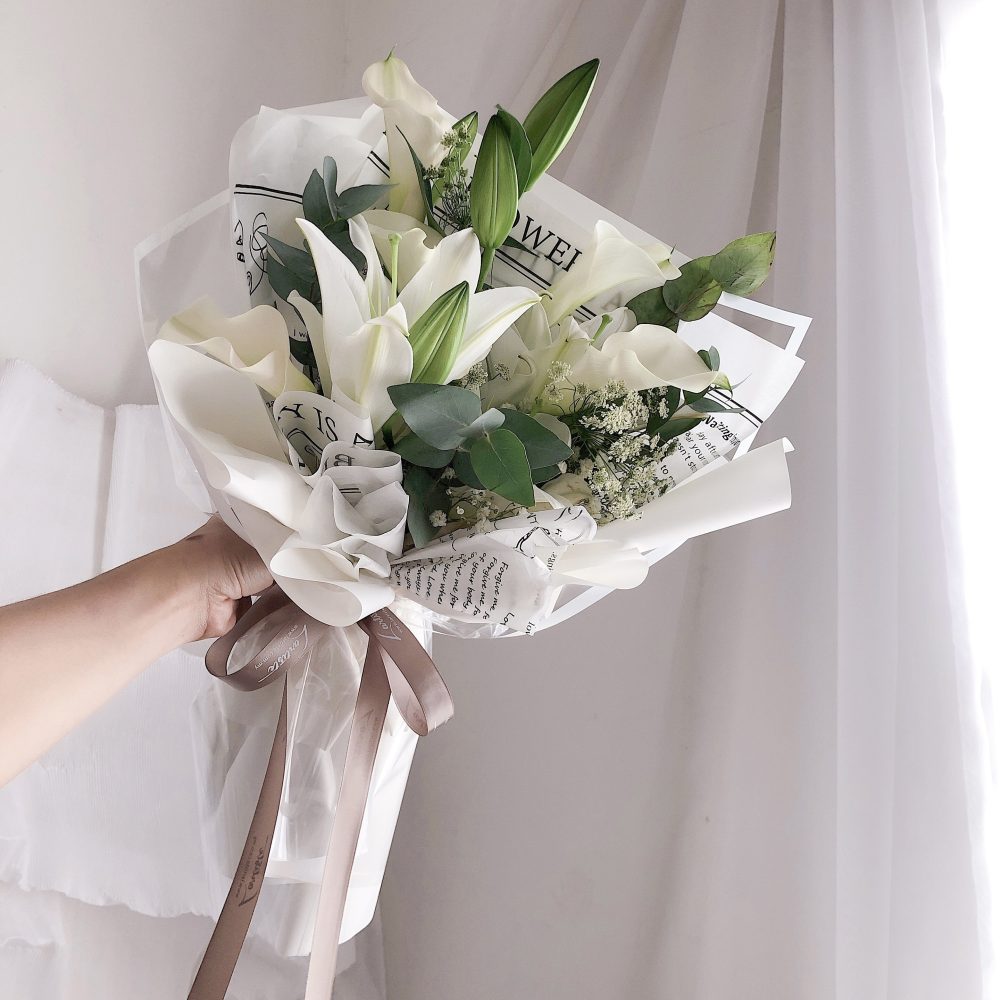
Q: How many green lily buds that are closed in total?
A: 4